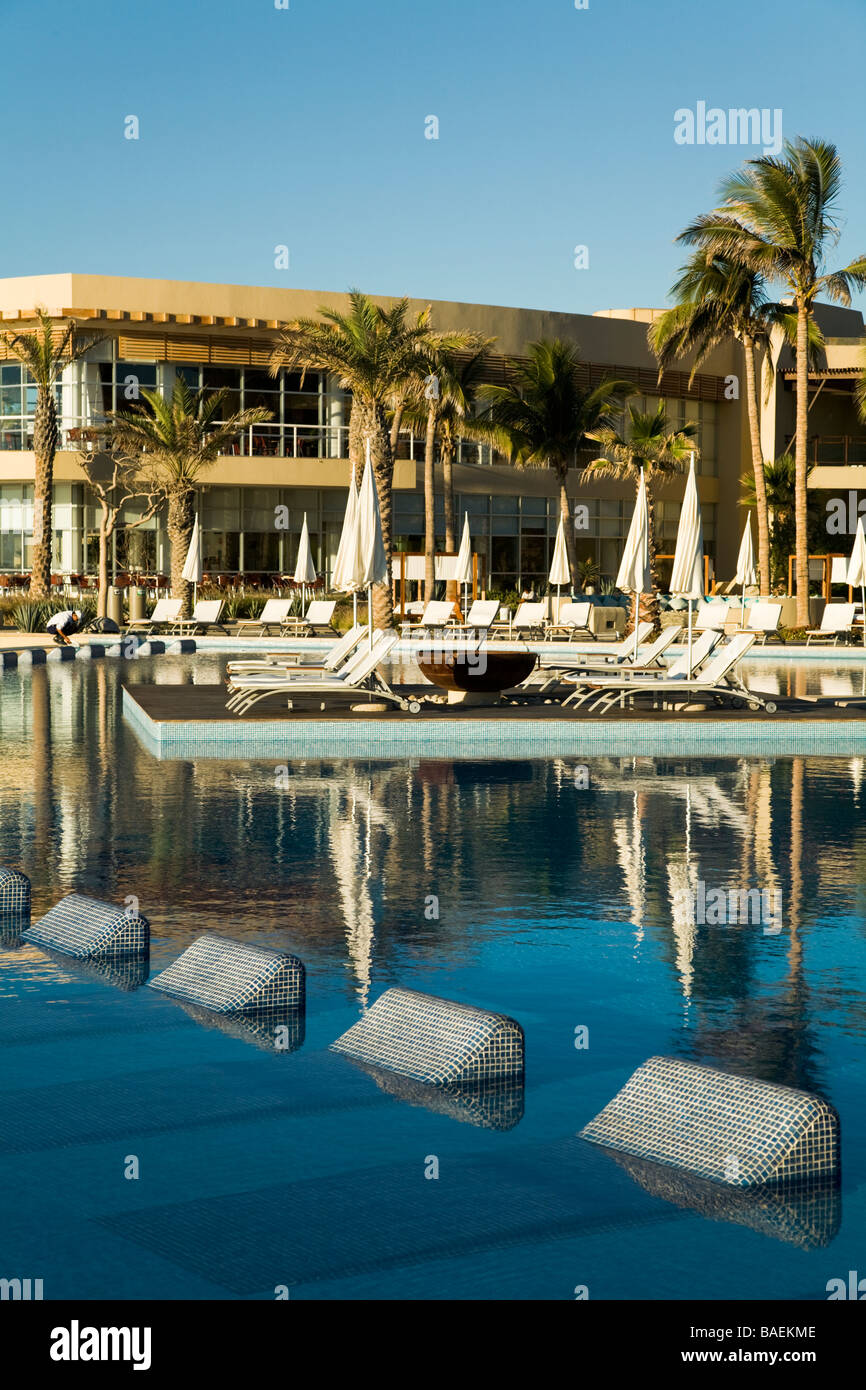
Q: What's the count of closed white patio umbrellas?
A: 10